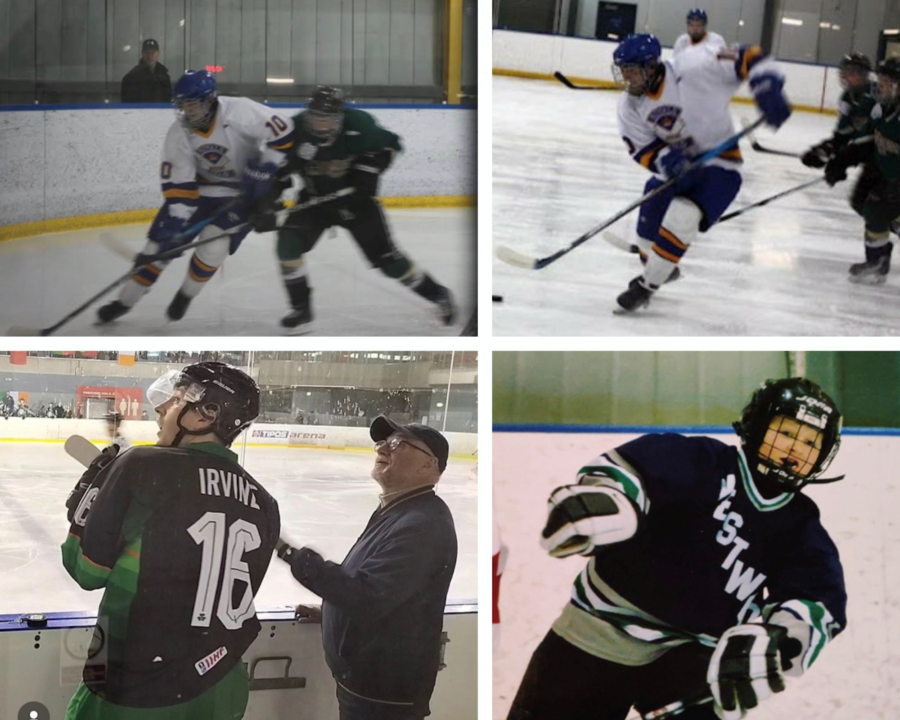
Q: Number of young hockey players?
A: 1